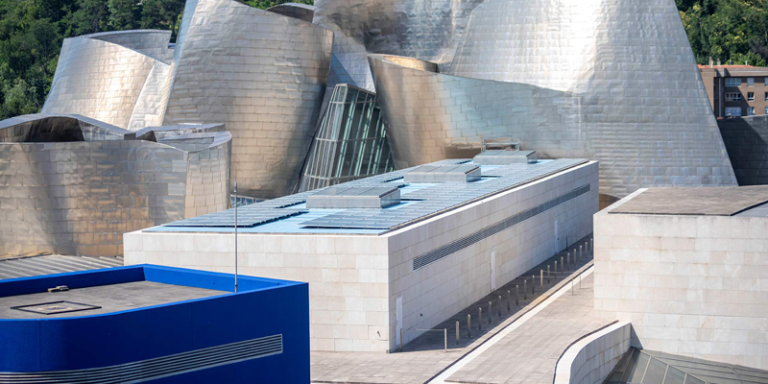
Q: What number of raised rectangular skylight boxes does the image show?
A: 3